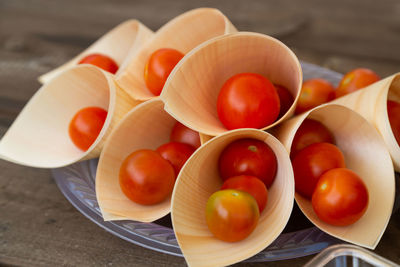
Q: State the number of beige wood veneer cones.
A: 8